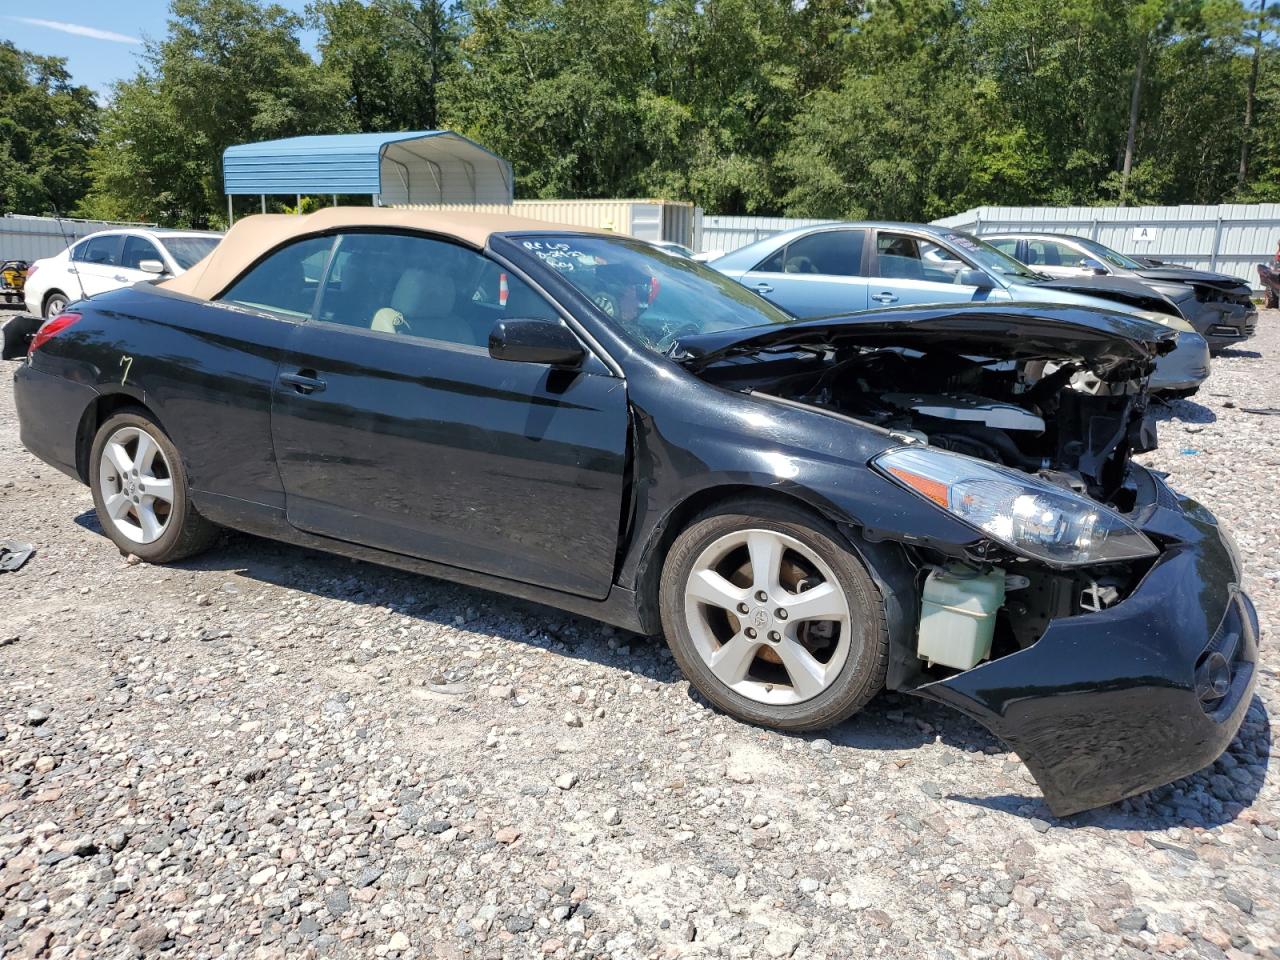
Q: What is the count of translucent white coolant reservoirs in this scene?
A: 1